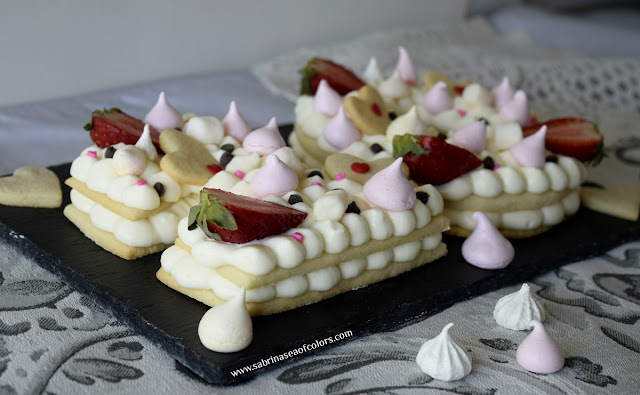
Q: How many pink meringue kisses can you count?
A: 15